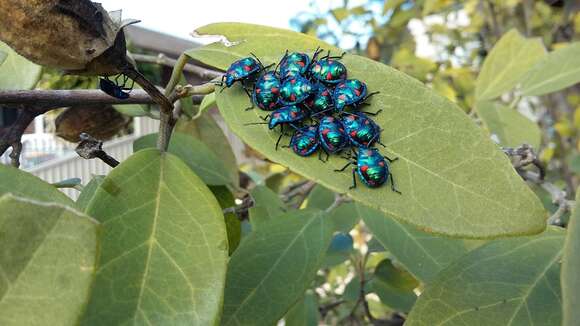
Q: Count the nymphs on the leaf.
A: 12